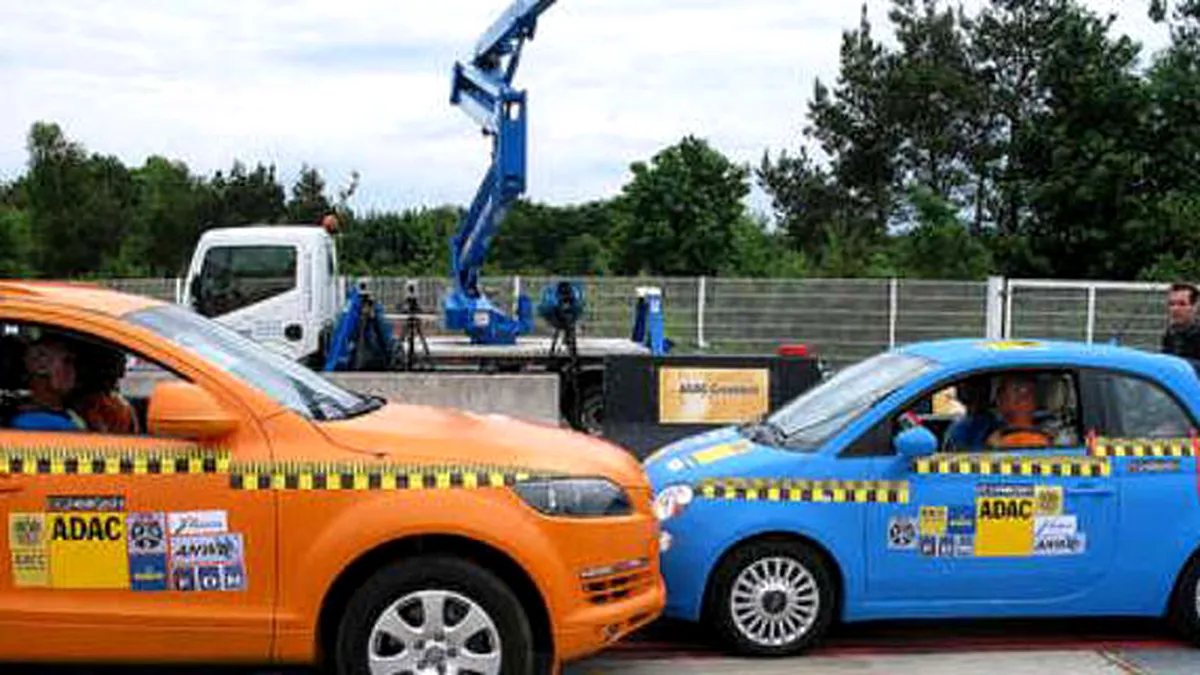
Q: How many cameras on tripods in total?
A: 3